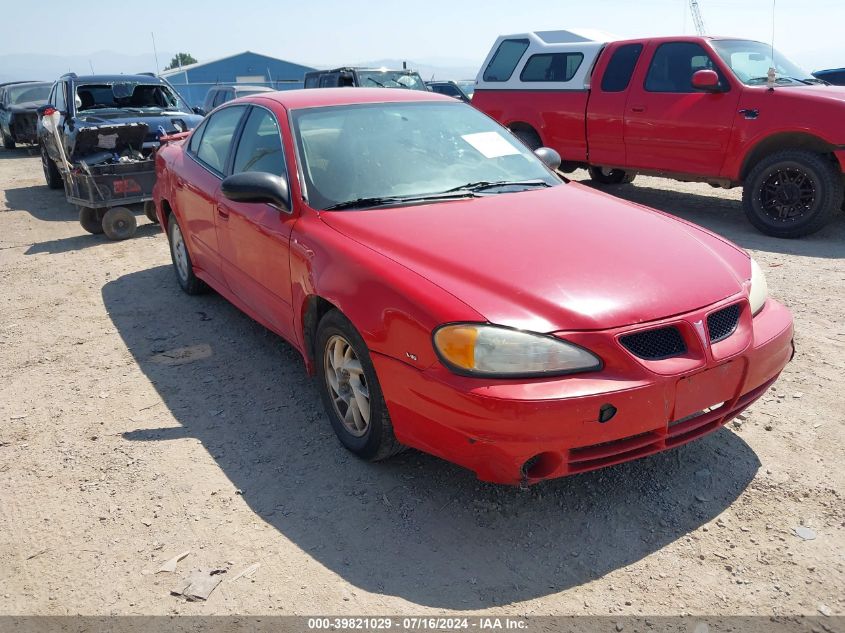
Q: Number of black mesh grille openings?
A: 2